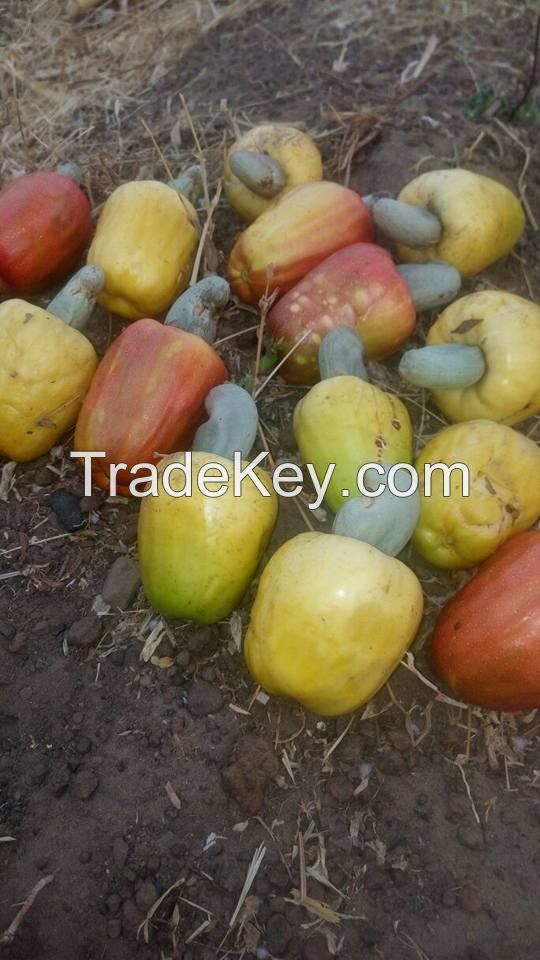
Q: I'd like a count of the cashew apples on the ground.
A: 14